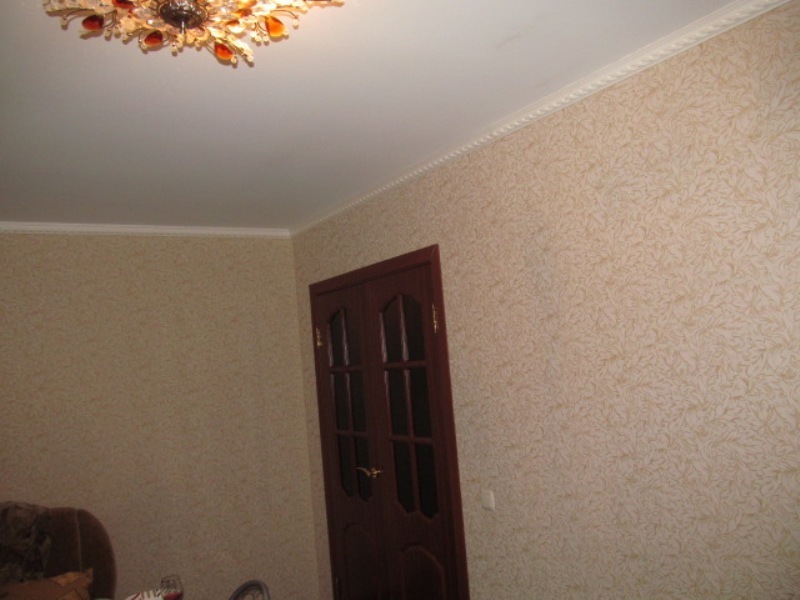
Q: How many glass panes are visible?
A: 12